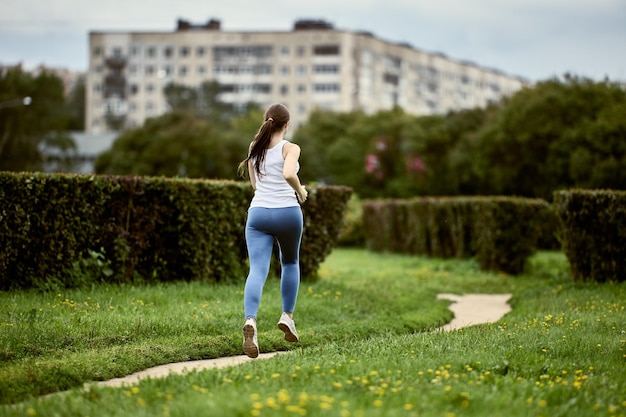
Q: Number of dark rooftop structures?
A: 2